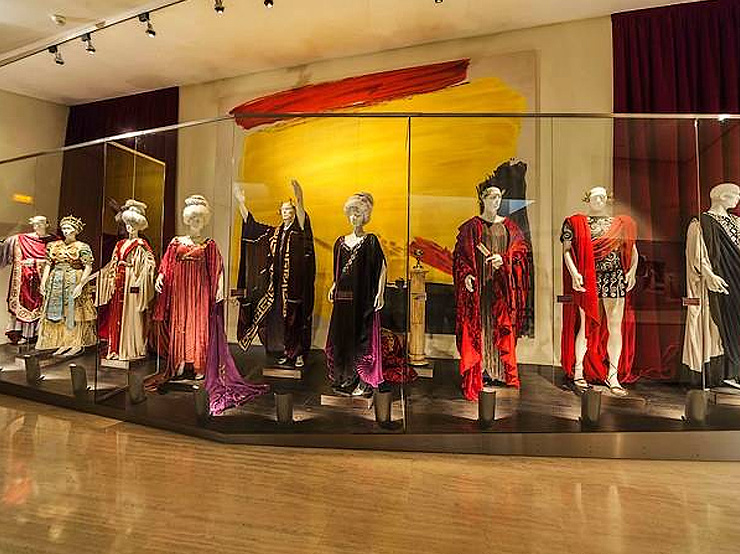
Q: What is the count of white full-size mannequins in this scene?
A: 9